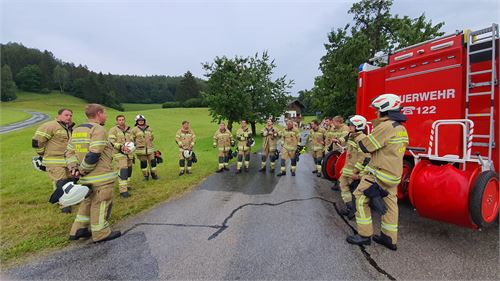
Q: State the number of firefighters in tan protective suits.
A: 14